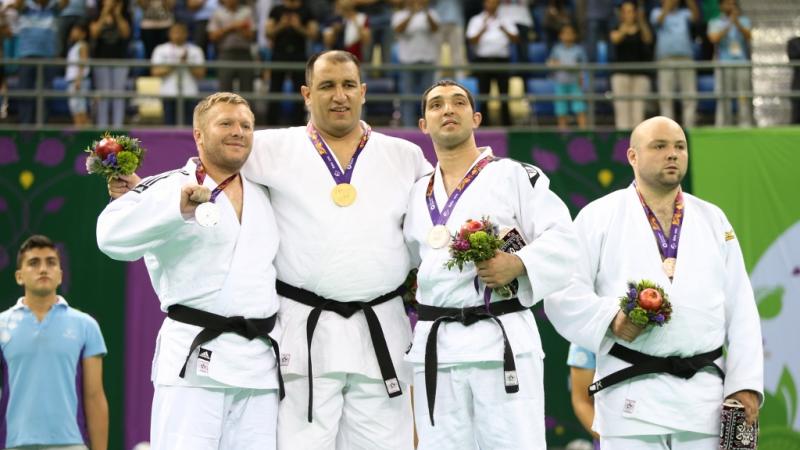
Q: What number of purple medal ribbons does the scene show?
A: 4